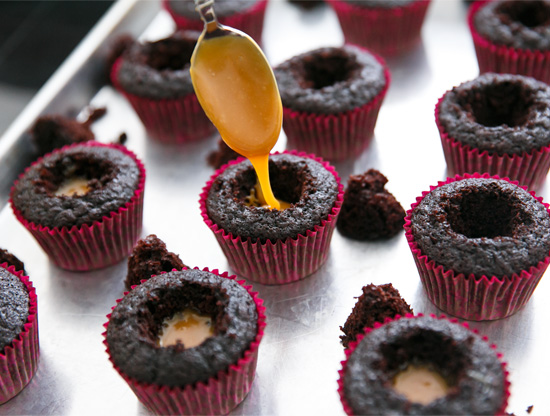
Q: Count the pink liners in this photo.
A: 12